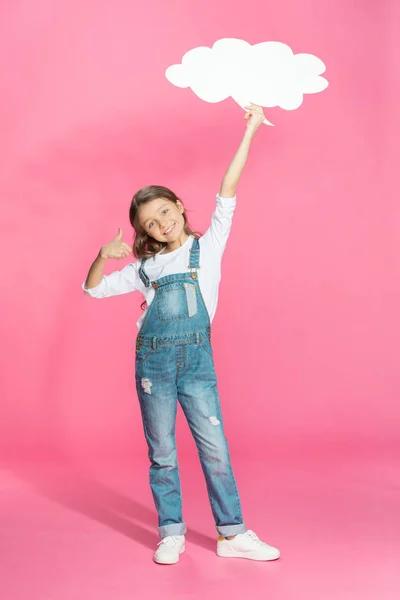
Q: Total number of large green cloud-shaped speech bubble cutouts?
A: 0